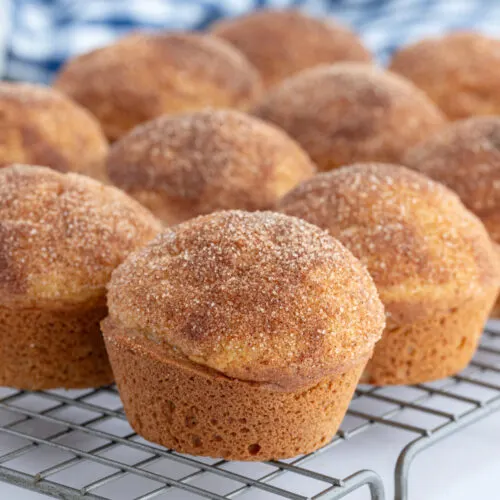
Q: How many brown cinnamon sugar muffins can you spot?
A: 10